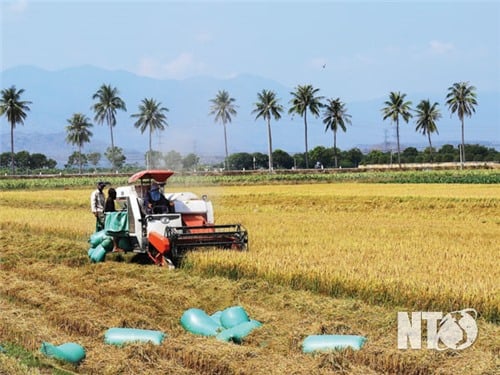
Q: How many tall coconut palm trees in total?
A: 11